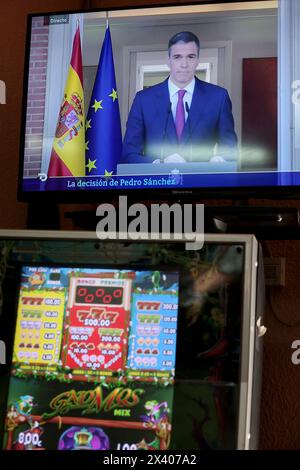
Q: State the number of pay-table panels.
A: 3